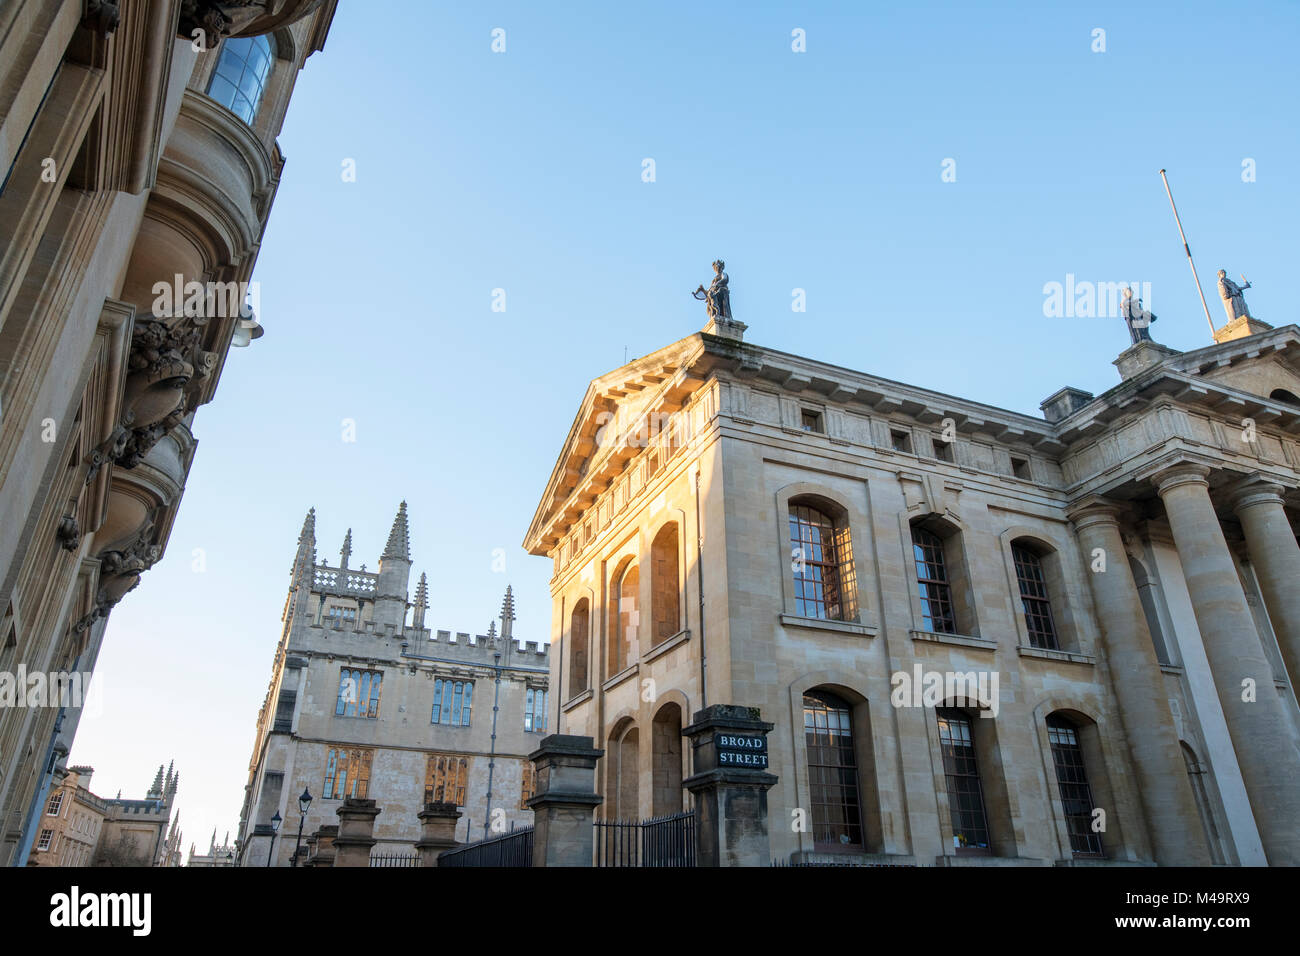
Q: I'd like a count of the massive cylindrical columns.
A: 3